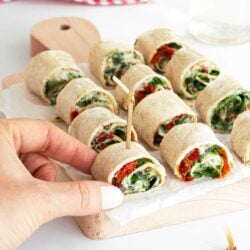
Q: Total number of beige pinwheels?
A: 12